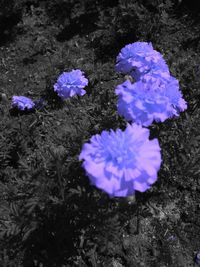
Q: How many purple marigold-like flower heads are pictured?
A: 5